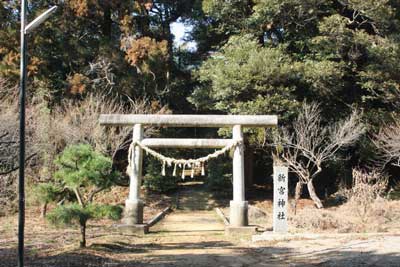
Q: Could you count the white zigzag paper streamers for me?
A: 4